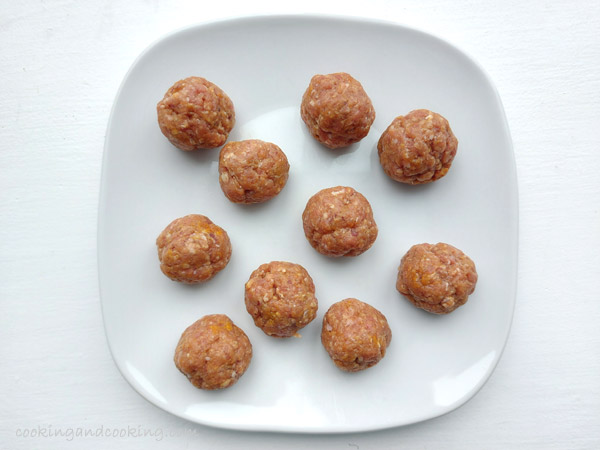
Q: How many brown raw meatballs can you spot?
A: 10